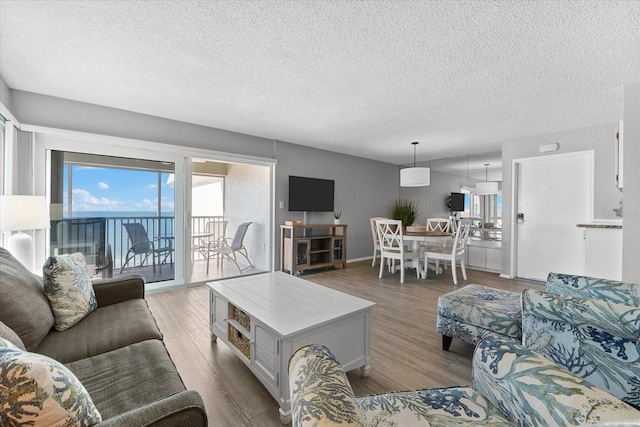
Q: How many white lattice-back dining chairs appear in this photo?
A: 4